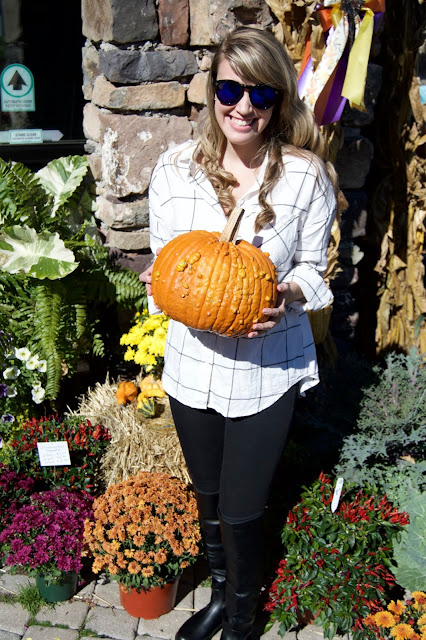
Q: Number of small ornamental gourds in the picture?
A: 3